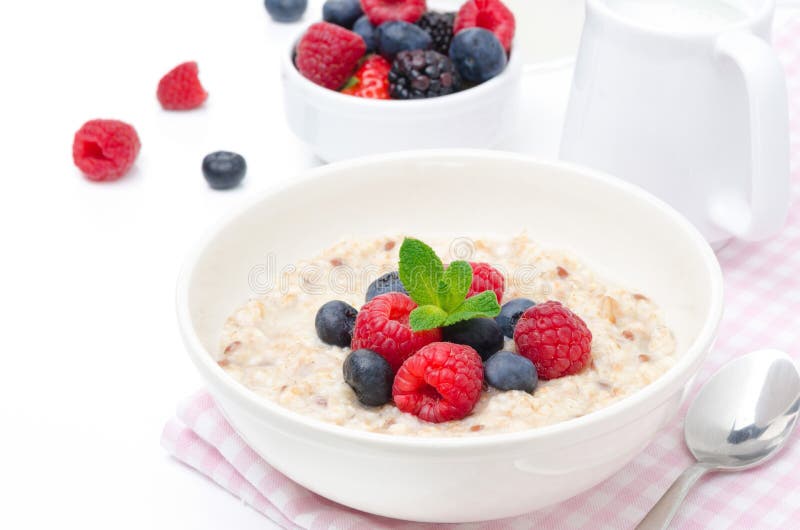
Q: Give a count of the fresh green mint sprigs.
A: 1